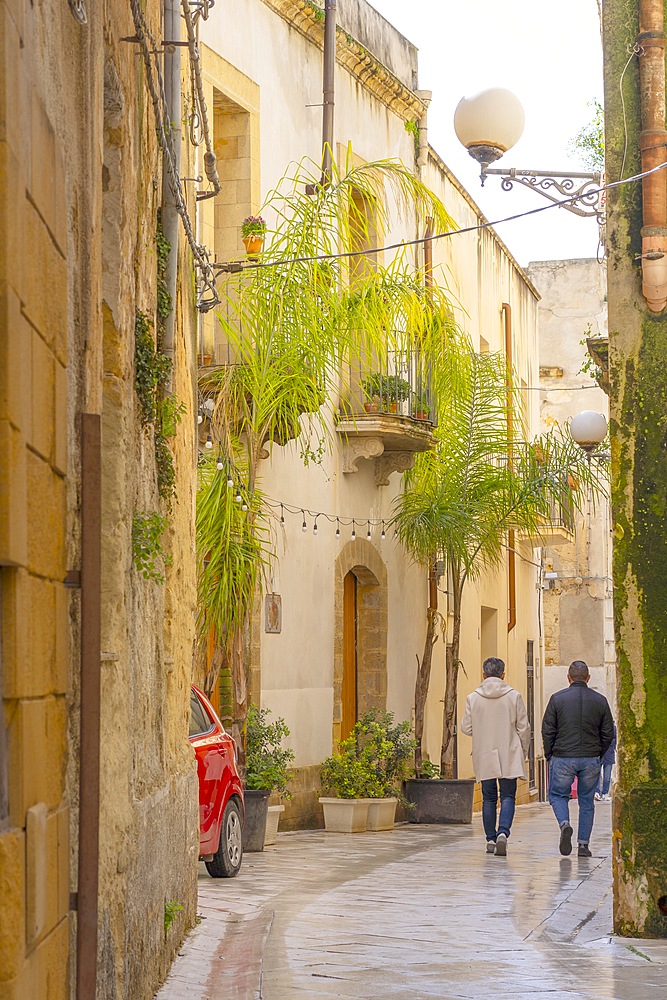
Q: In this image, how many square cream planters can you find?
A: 3